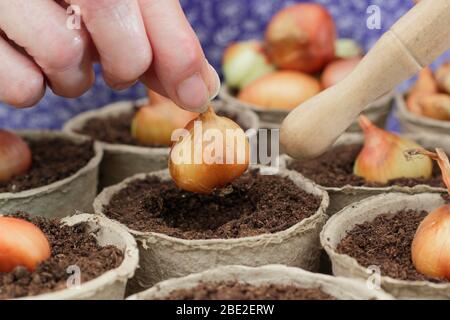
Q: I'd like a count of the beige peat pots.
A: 9